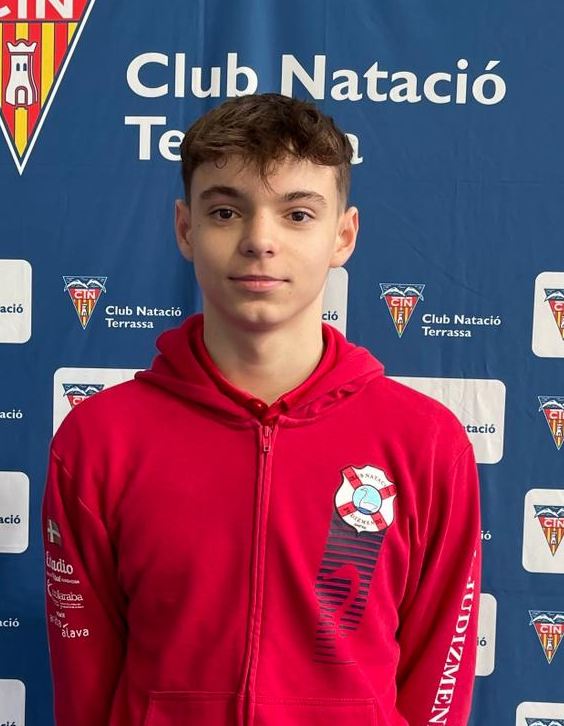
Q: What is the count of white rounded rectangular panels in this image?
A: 10